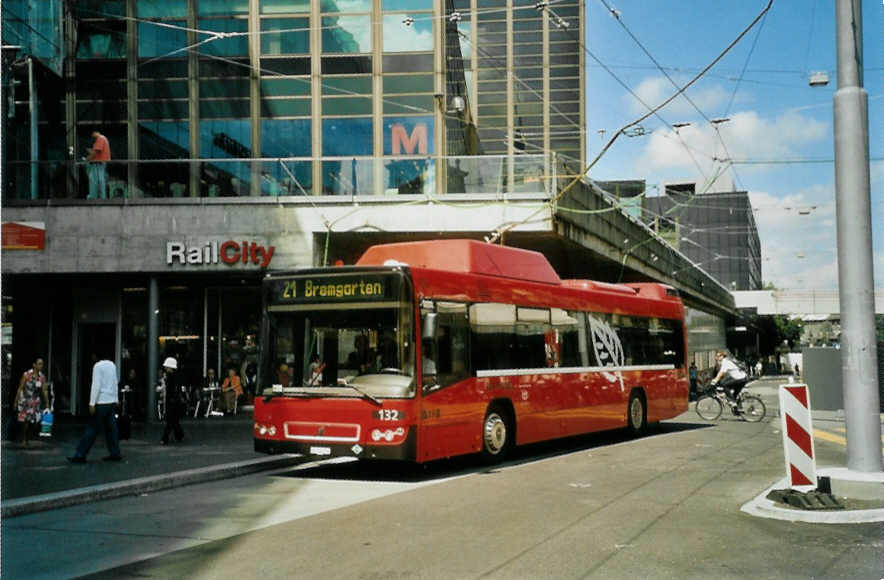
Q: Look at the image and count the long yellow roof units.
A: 0